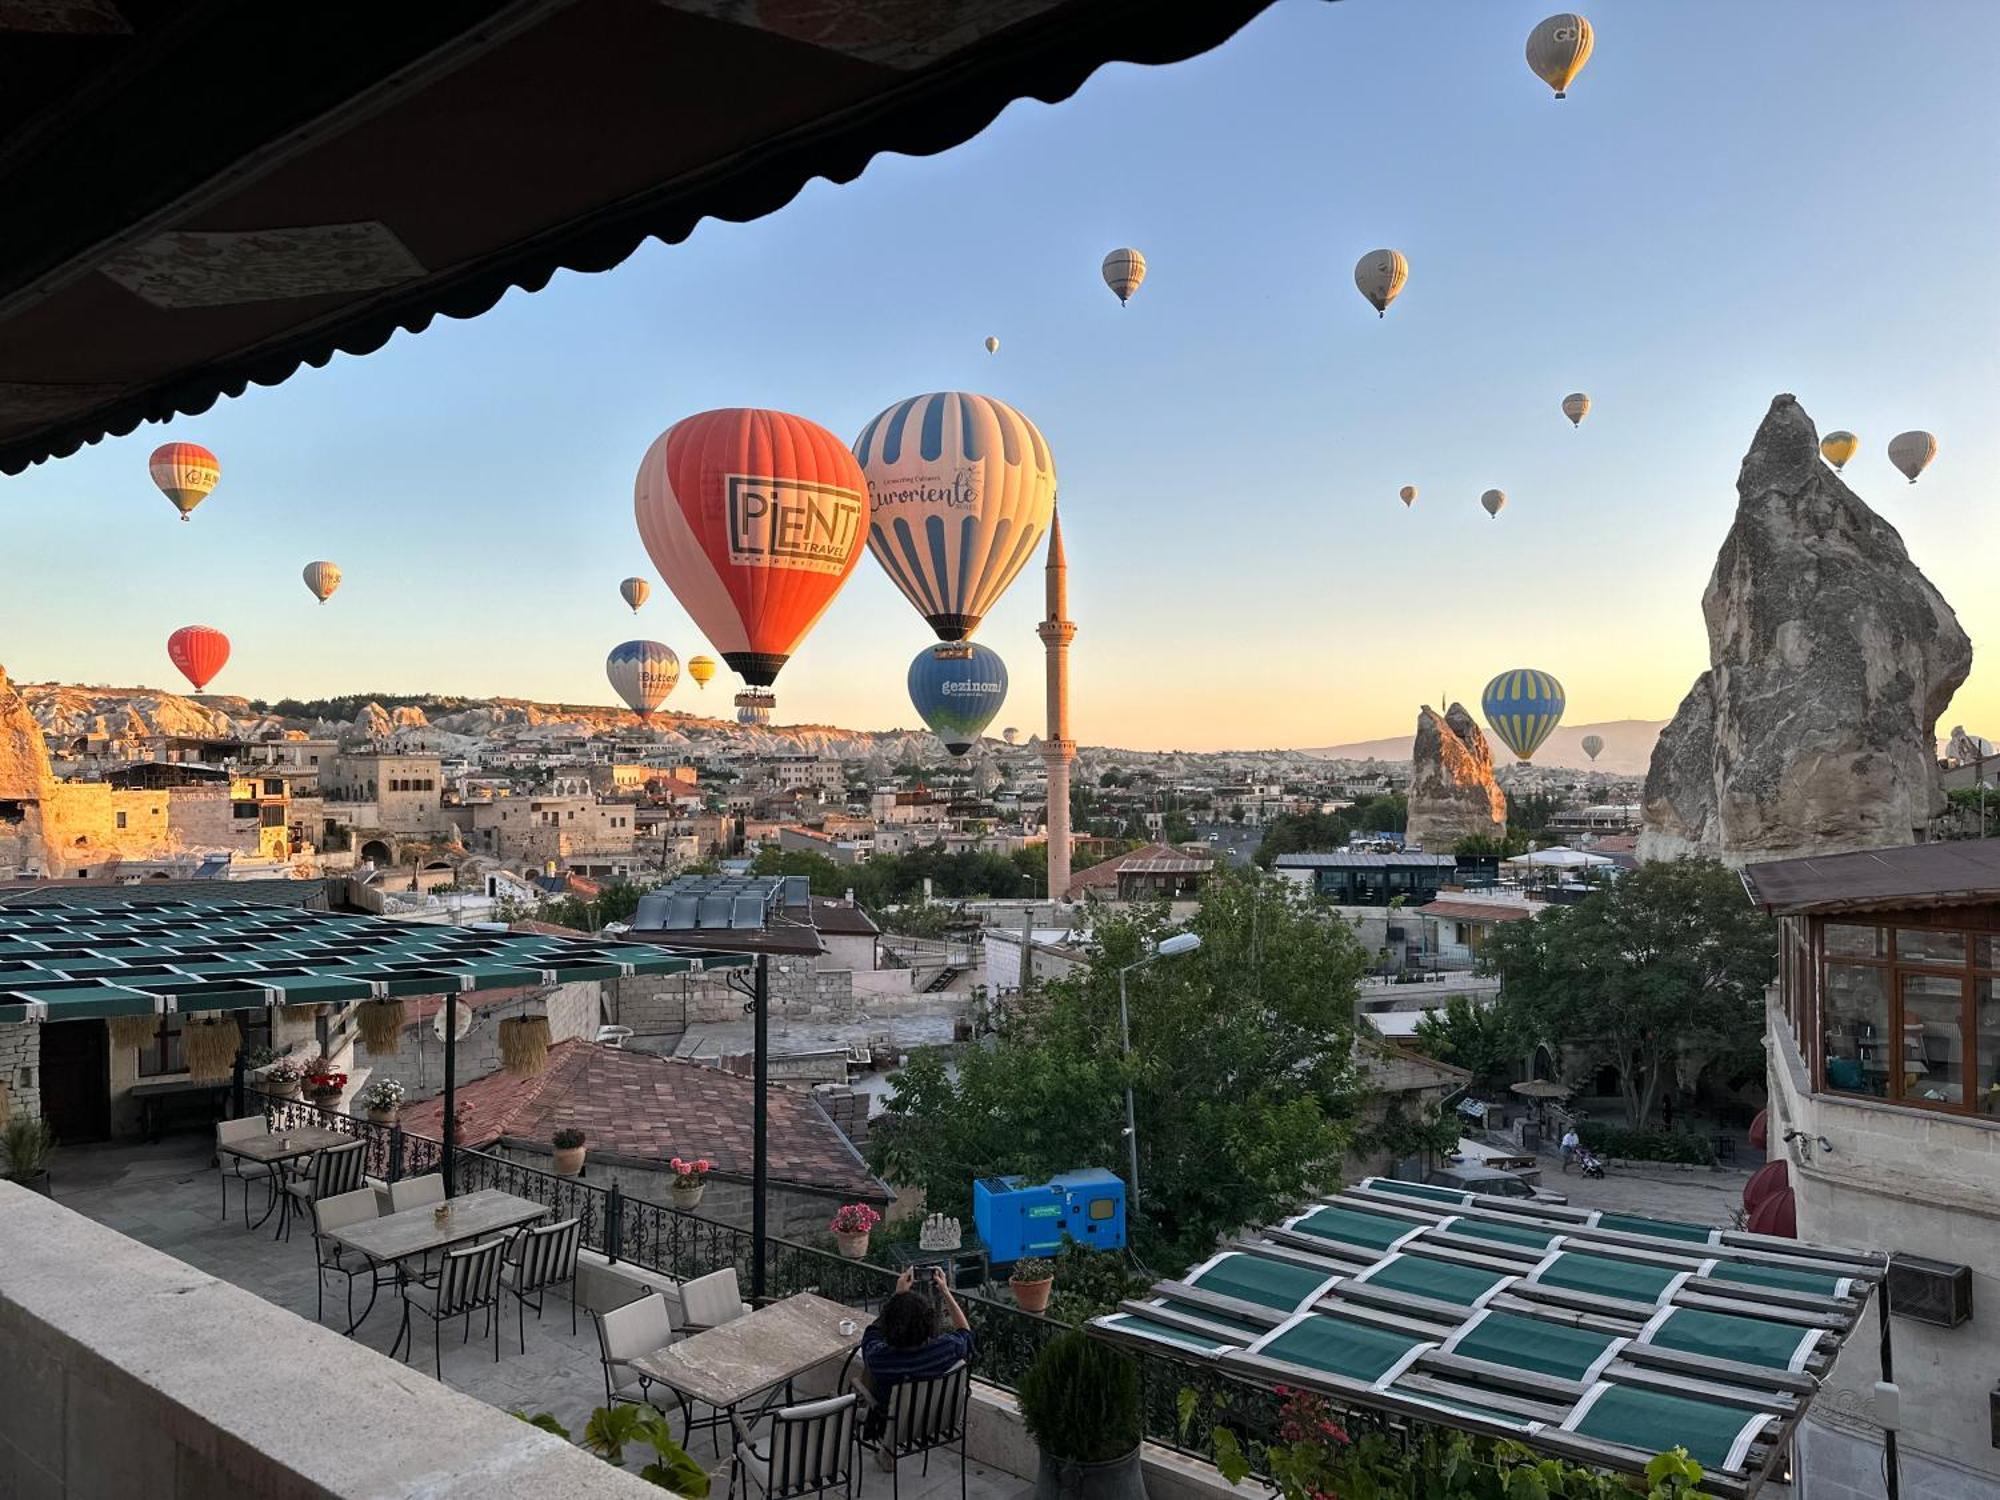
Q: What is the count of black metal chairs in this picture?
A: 10